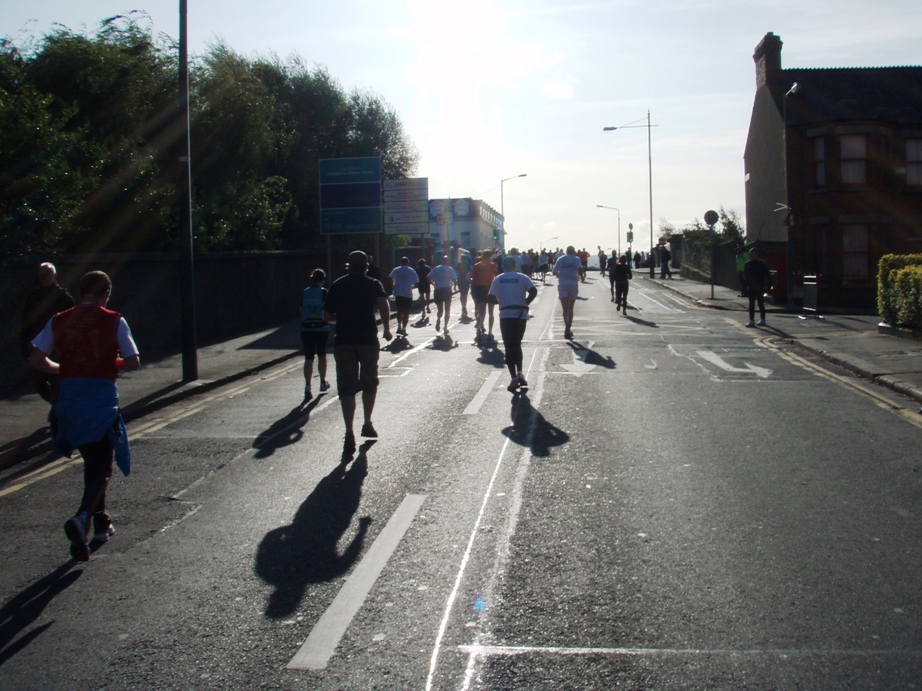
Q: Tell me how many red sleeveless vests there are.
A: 1